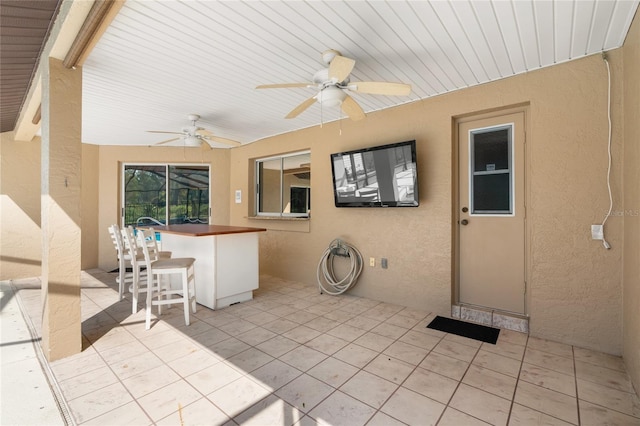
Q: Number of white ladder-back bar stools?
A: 3